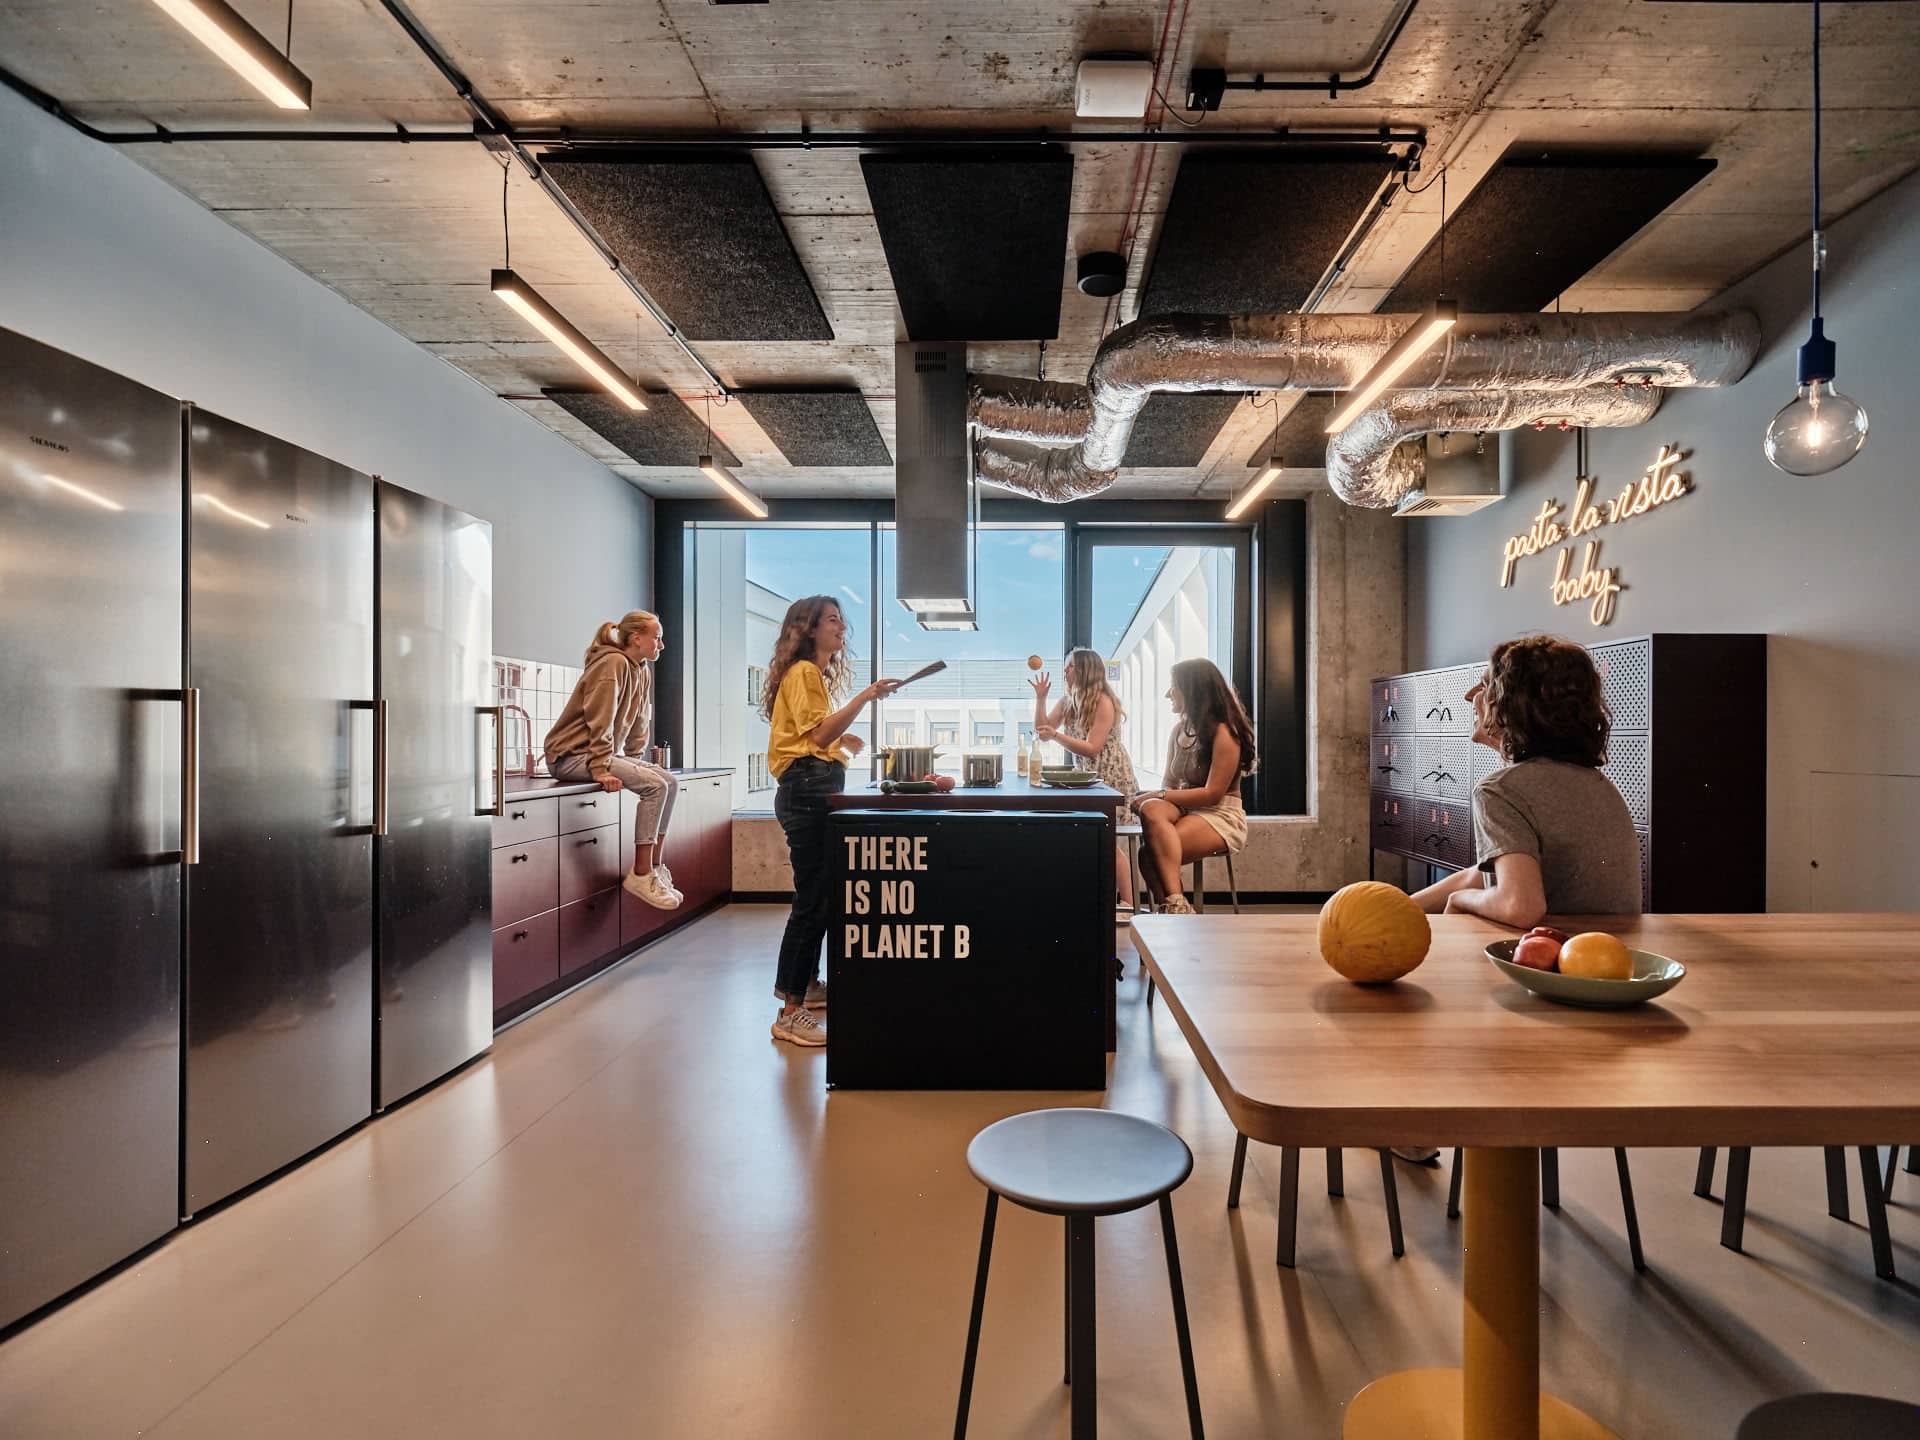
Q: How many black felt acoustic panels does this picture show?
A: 8